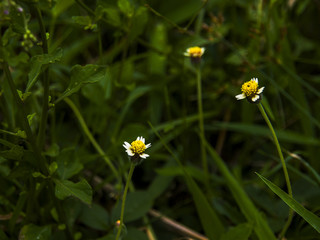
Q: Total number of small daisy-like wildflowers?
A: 3